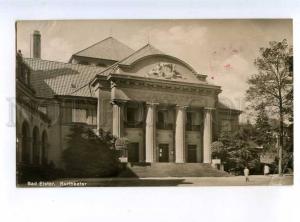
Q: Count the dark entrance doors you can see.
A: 3